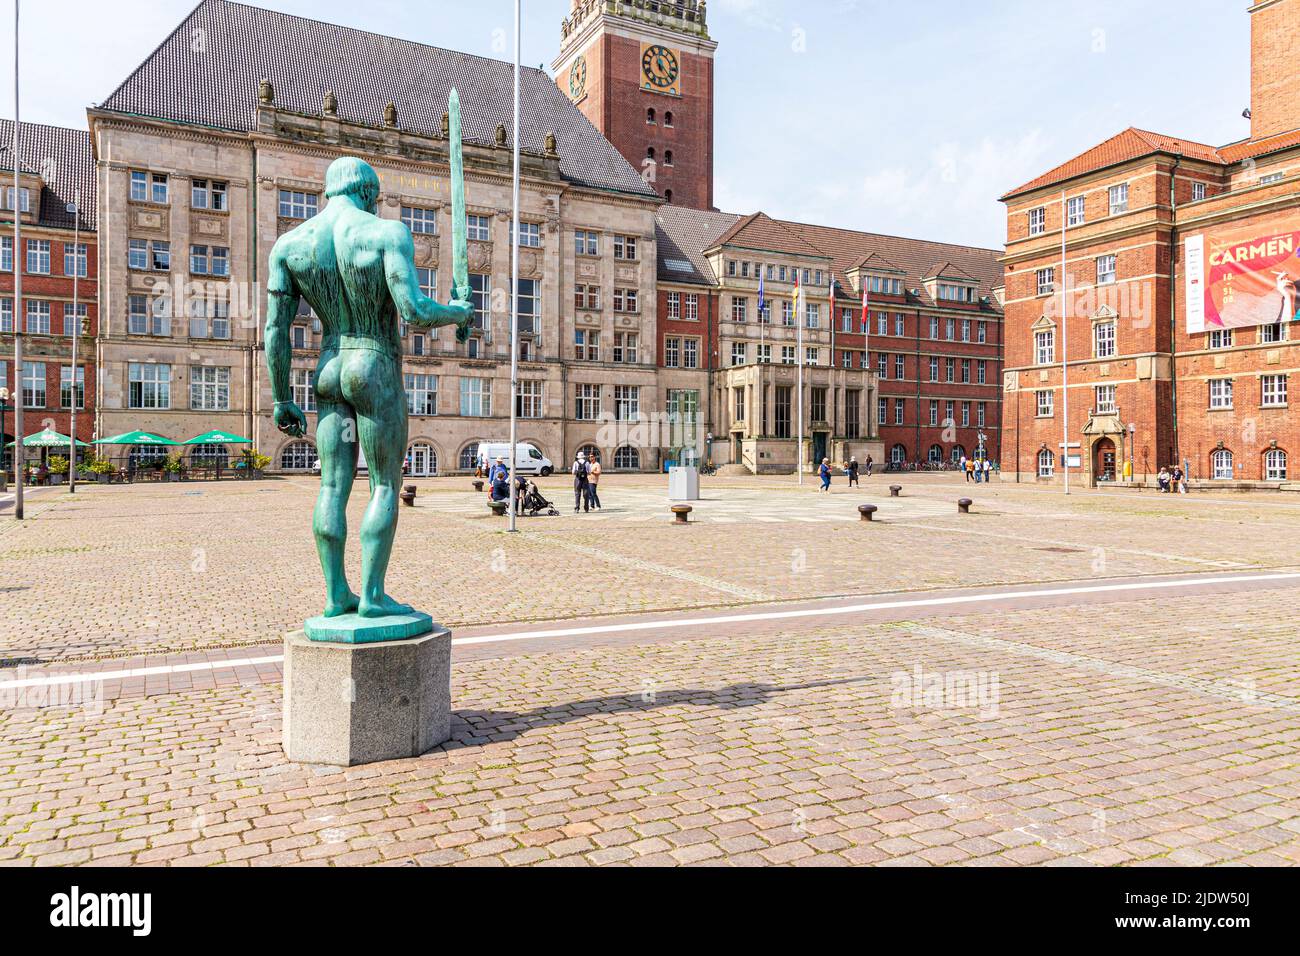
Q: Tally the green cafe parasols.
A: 3